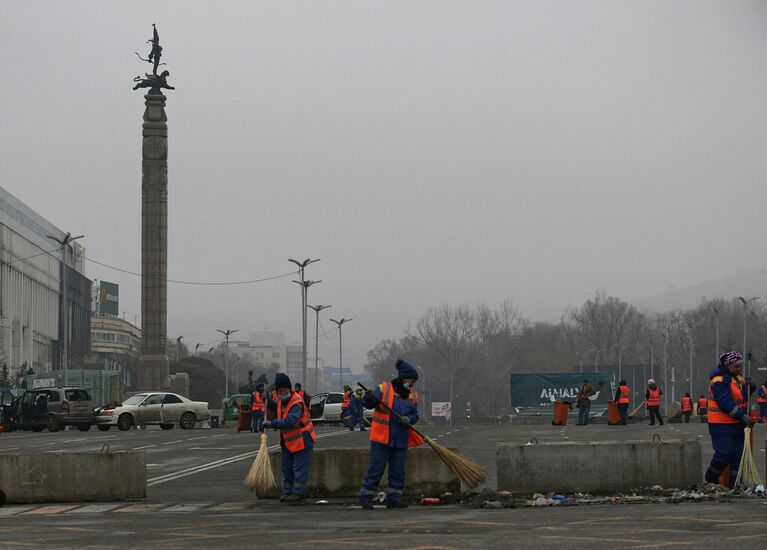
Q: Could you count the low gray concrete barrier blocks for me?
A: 3